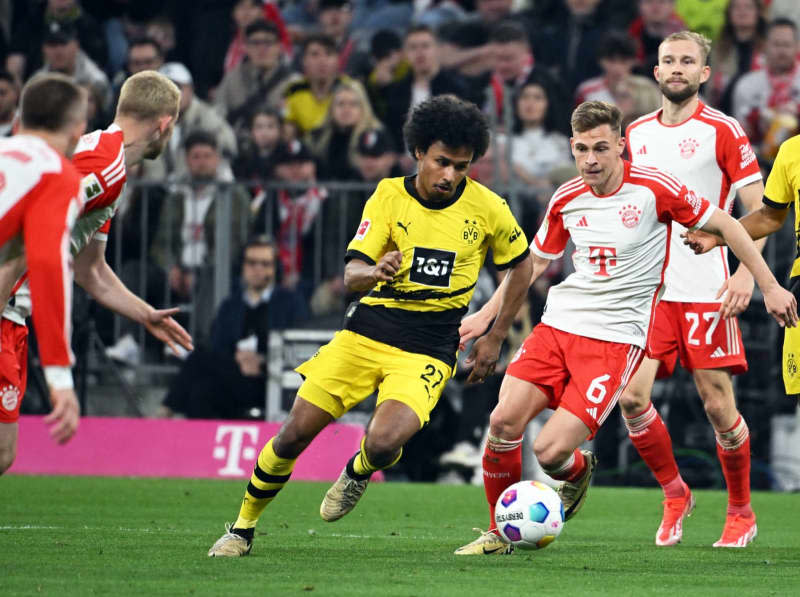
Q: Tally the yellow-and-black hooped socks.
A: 2